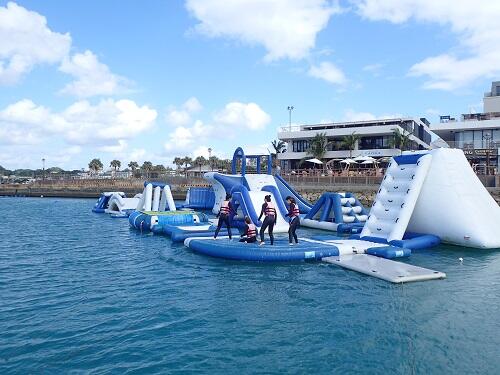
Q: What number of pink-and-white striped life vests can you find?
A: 4